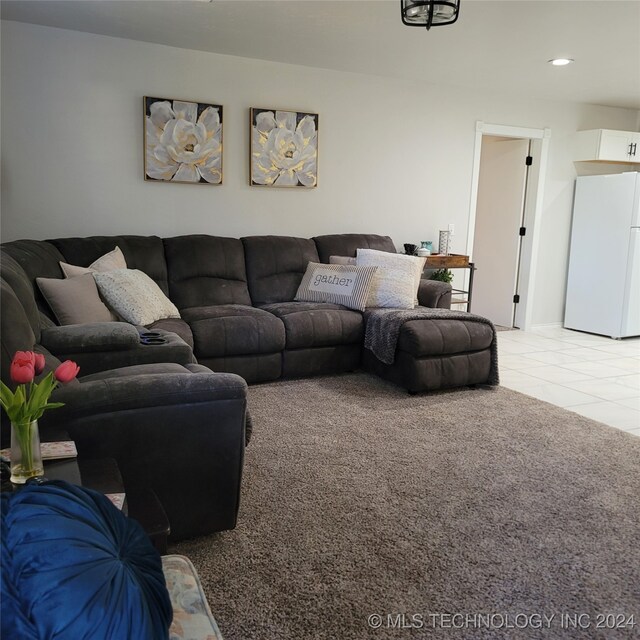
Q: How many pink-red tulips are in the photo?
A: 3